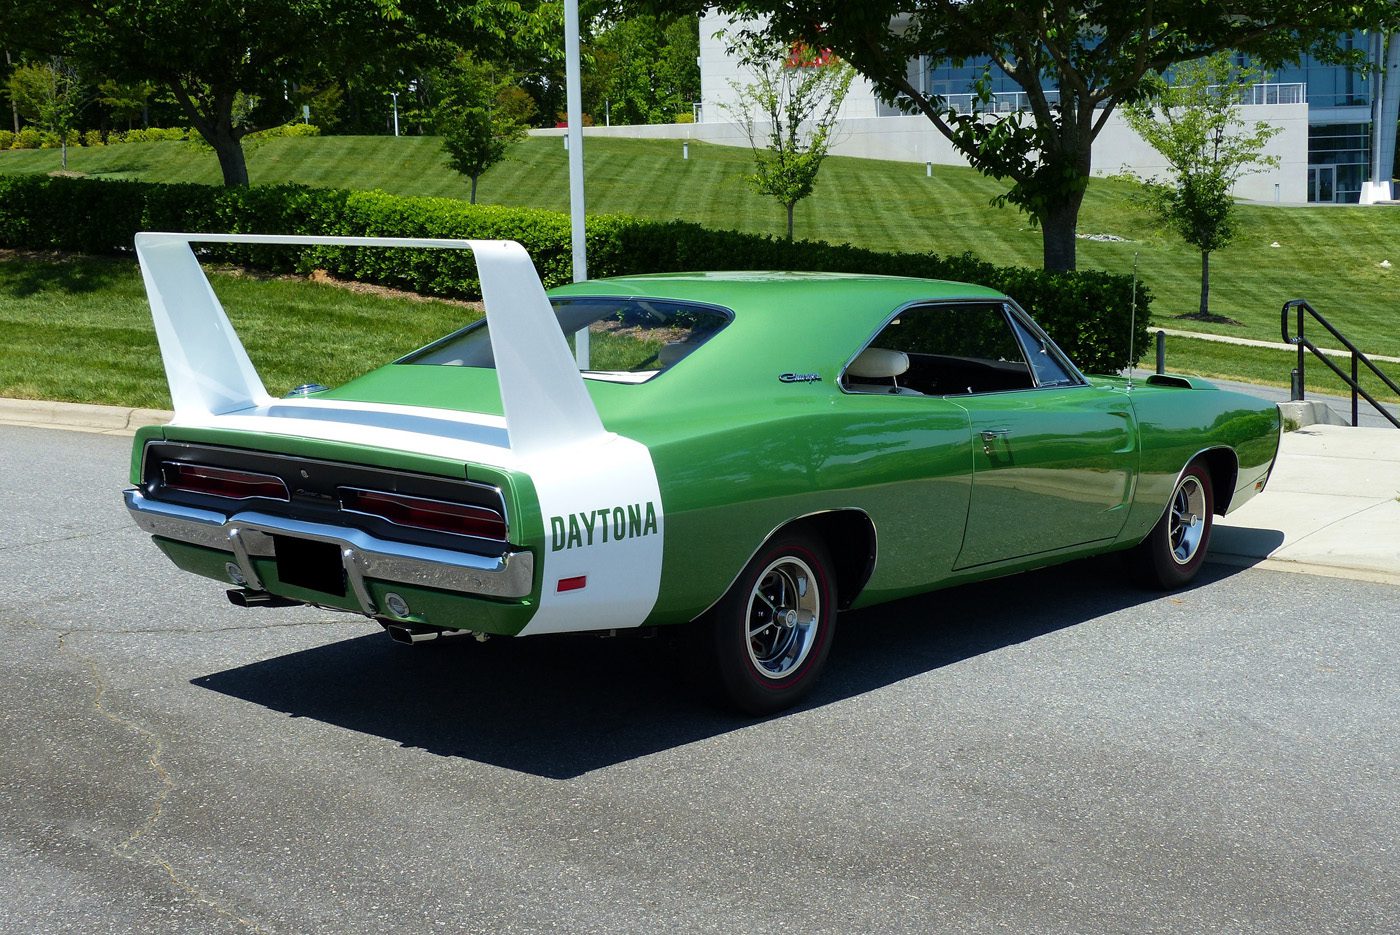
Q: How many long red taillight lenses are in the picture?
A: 2